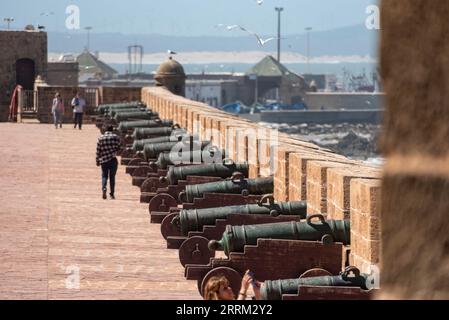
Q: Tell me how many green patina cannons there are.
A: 13